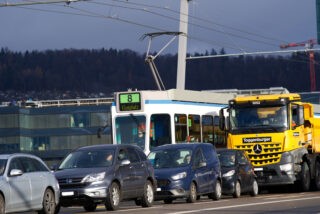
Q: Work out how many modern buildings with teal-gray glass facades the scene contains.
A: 1